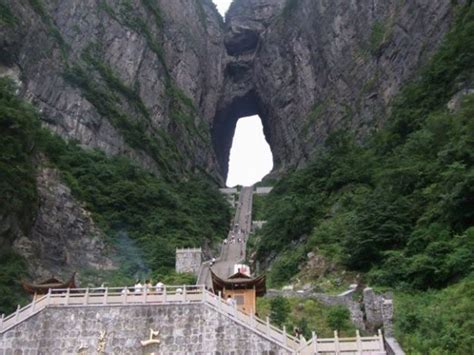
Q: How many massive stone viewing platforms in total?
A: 1